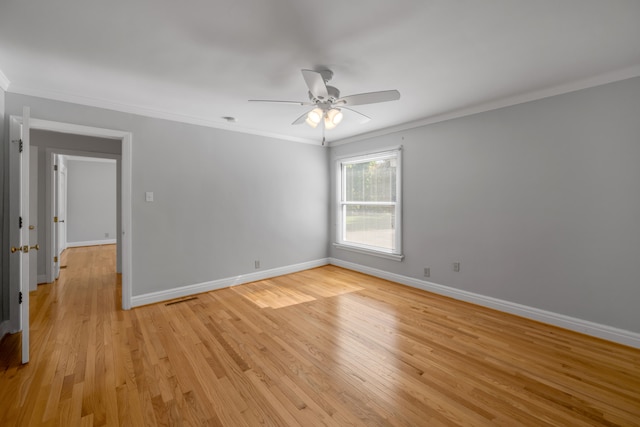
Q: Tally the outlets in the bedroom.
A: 3